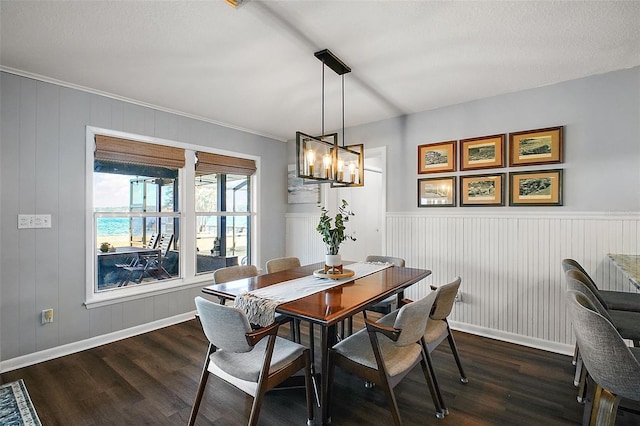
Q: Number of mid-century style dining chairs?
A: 6